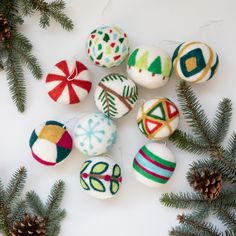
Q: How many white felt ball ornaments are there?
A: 10